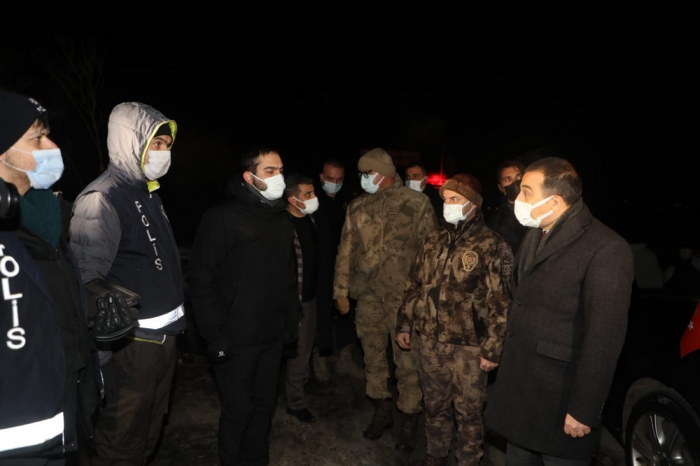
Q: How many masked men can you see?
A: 10